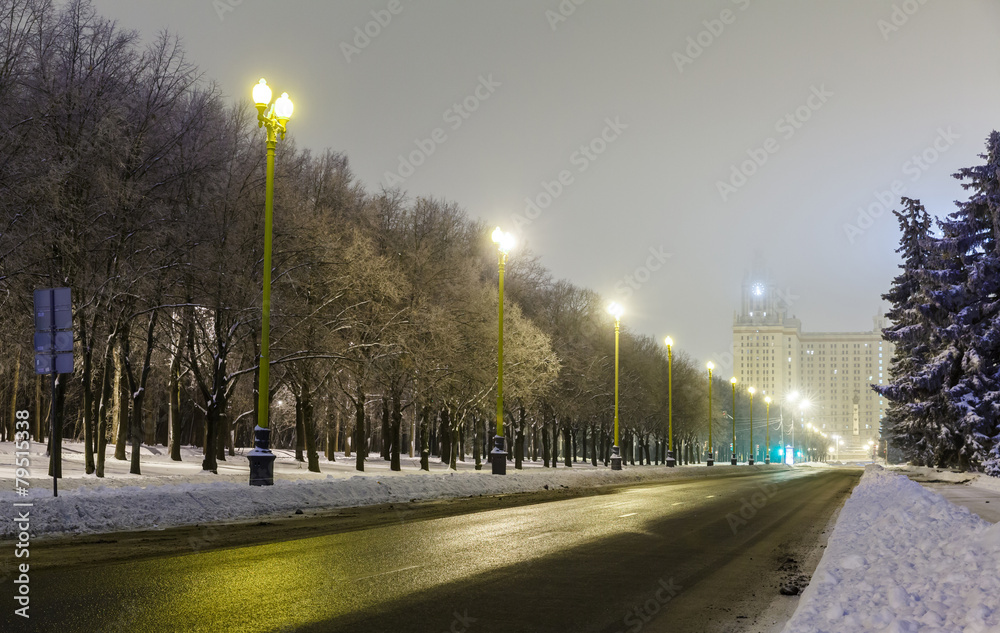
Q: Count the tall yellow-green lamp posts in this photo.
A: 8